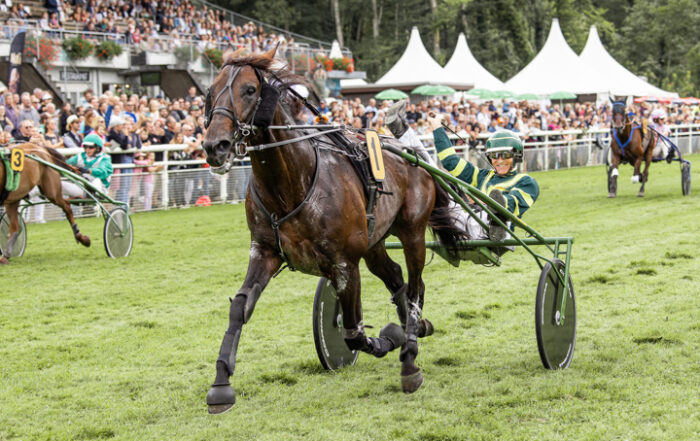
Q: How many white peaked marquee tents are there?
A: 4